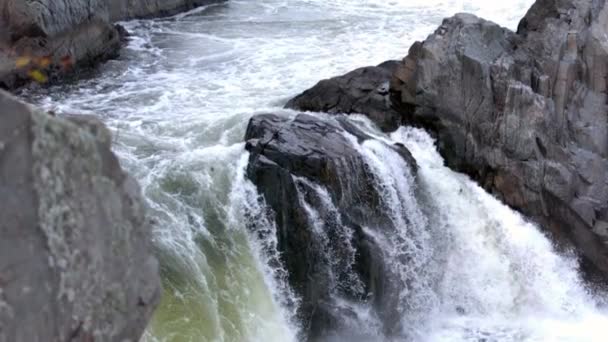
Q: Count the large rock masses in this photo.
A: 4